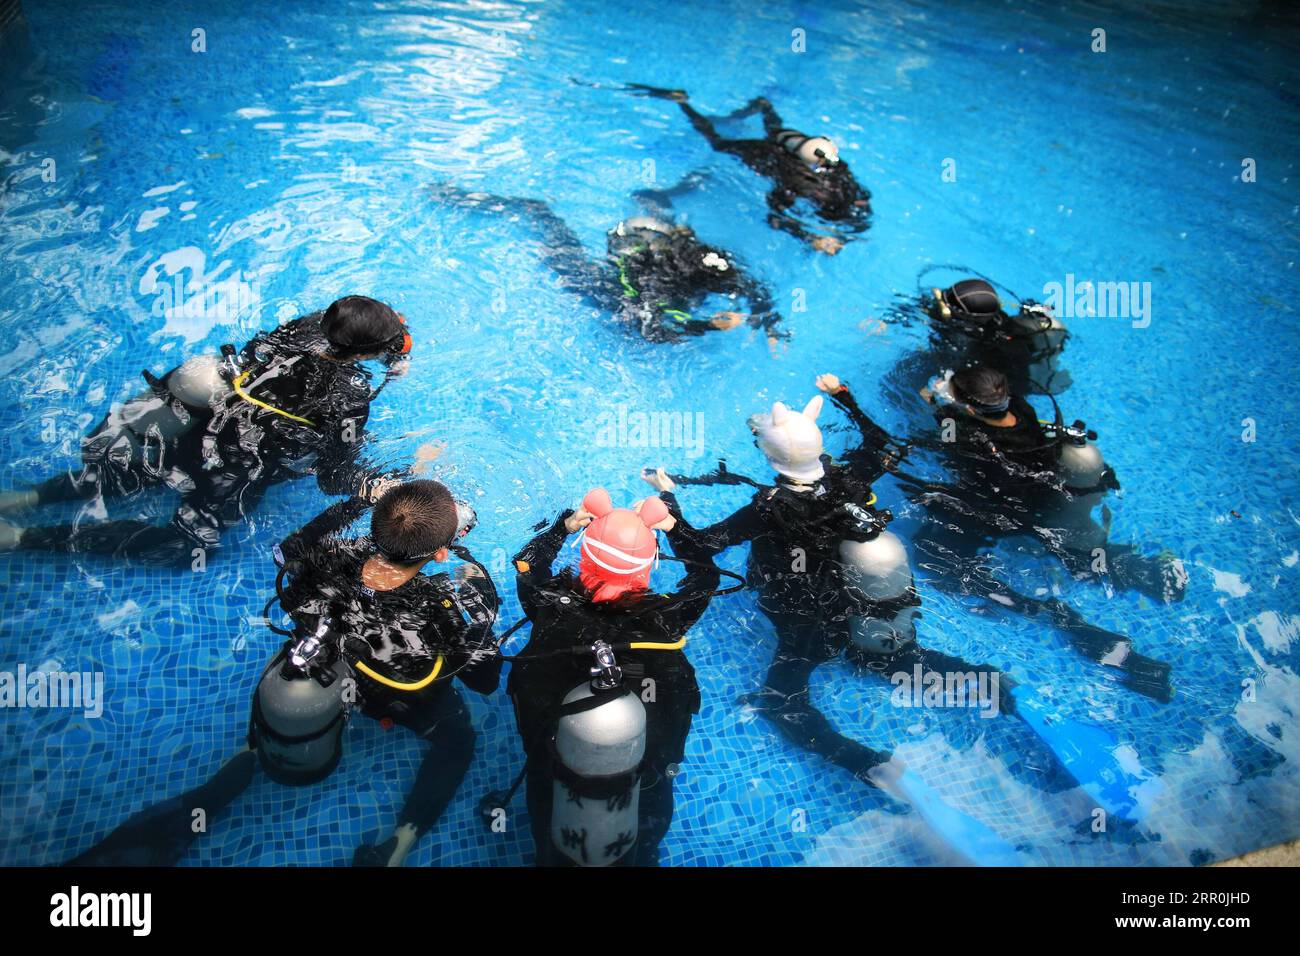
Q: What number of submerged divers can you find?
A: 2